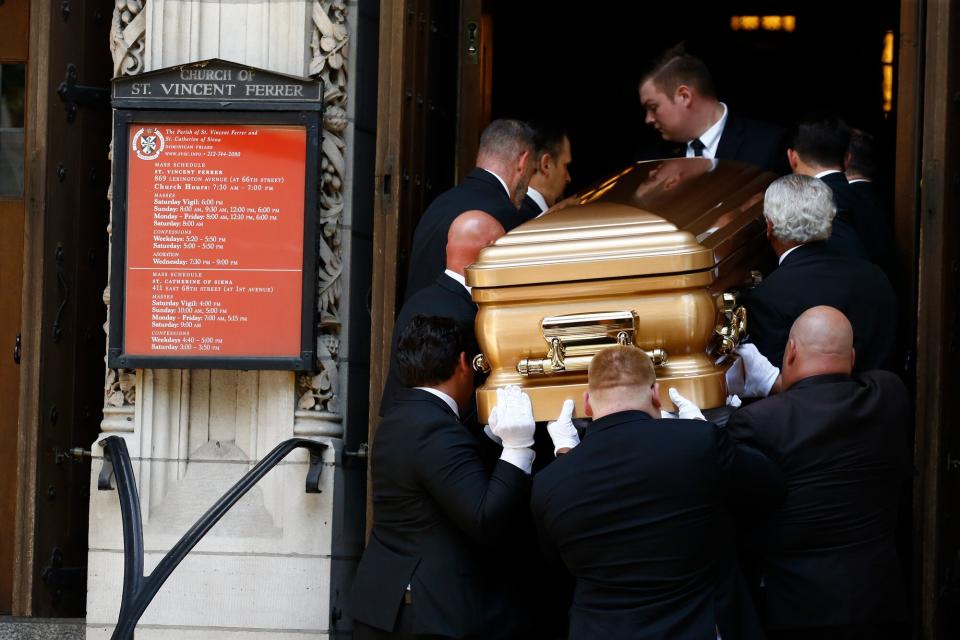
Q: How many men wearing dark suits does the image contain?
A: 10